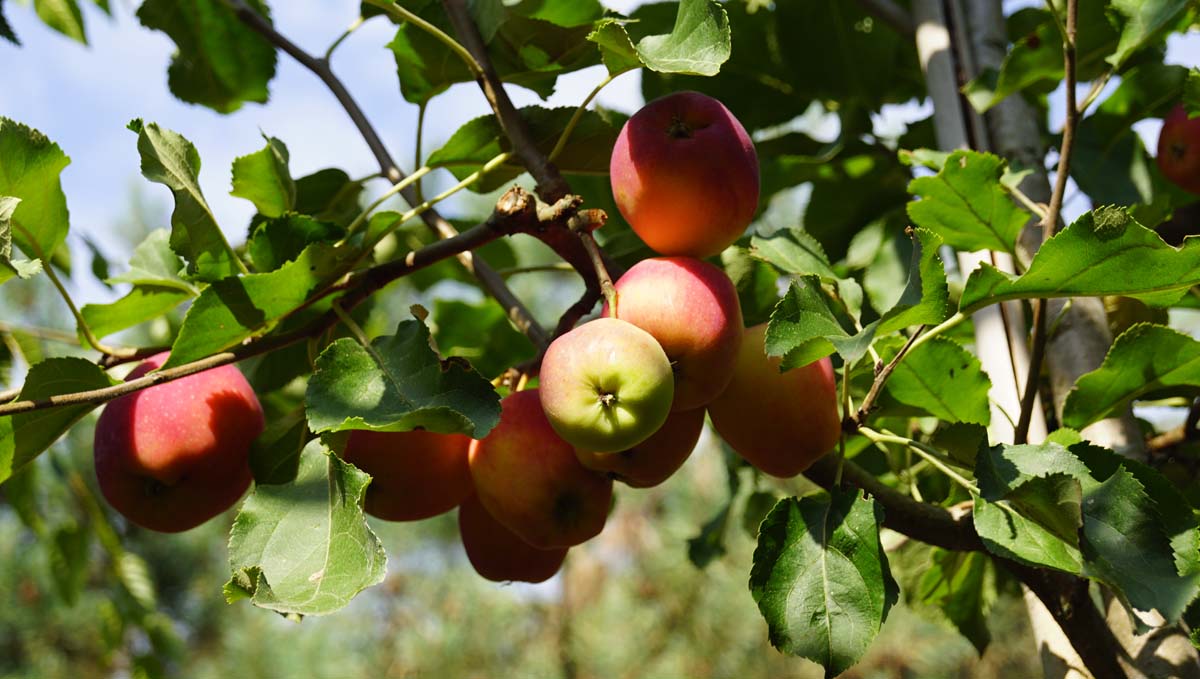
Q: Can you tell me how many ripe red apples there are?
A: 9